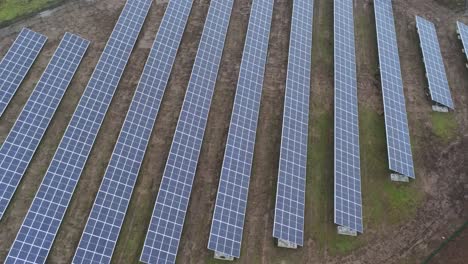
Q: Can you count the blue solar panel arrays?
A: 11